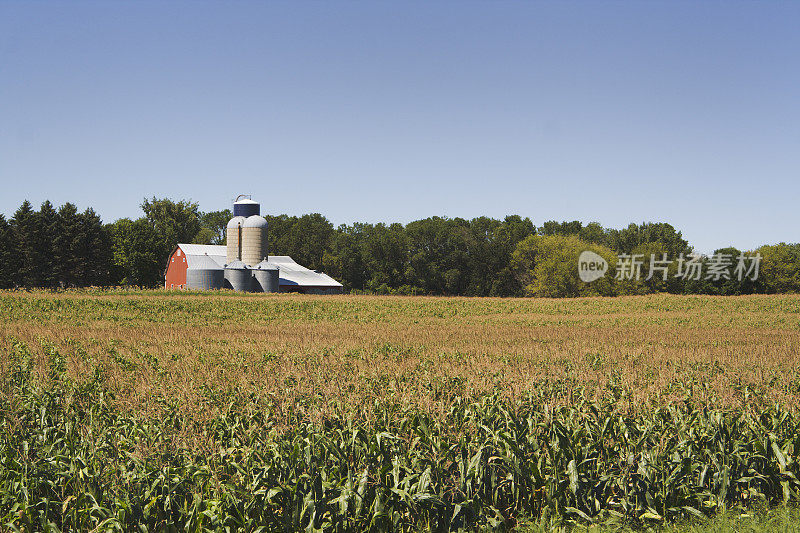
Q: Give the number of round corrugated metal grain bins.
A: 3